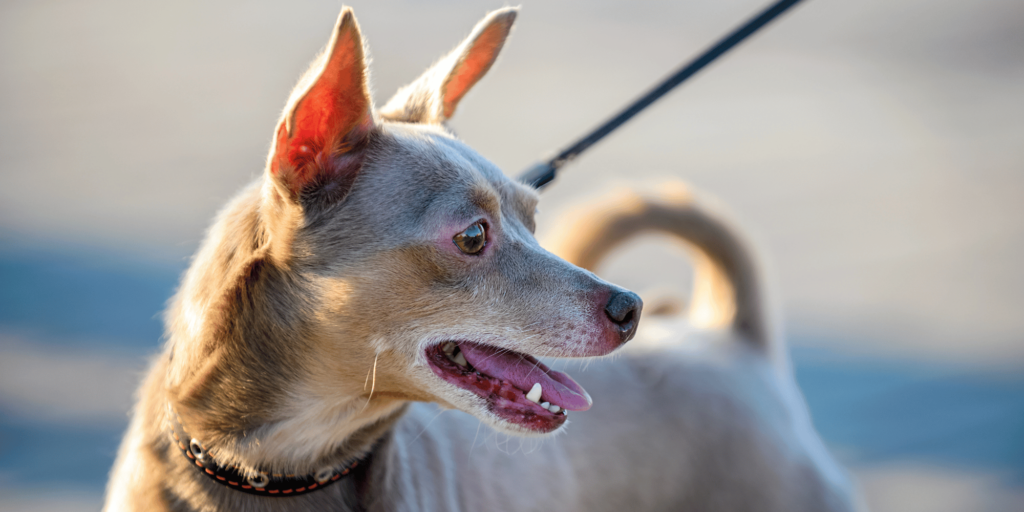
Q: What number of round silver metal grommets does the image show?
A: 3